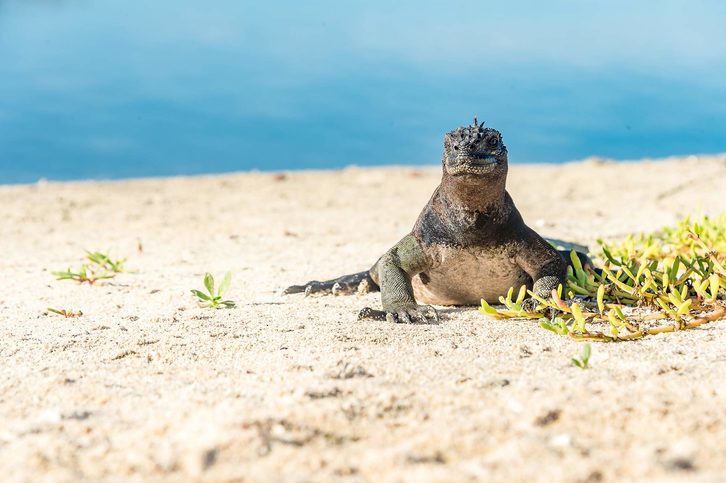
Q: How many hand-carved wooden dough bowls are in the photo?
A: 0